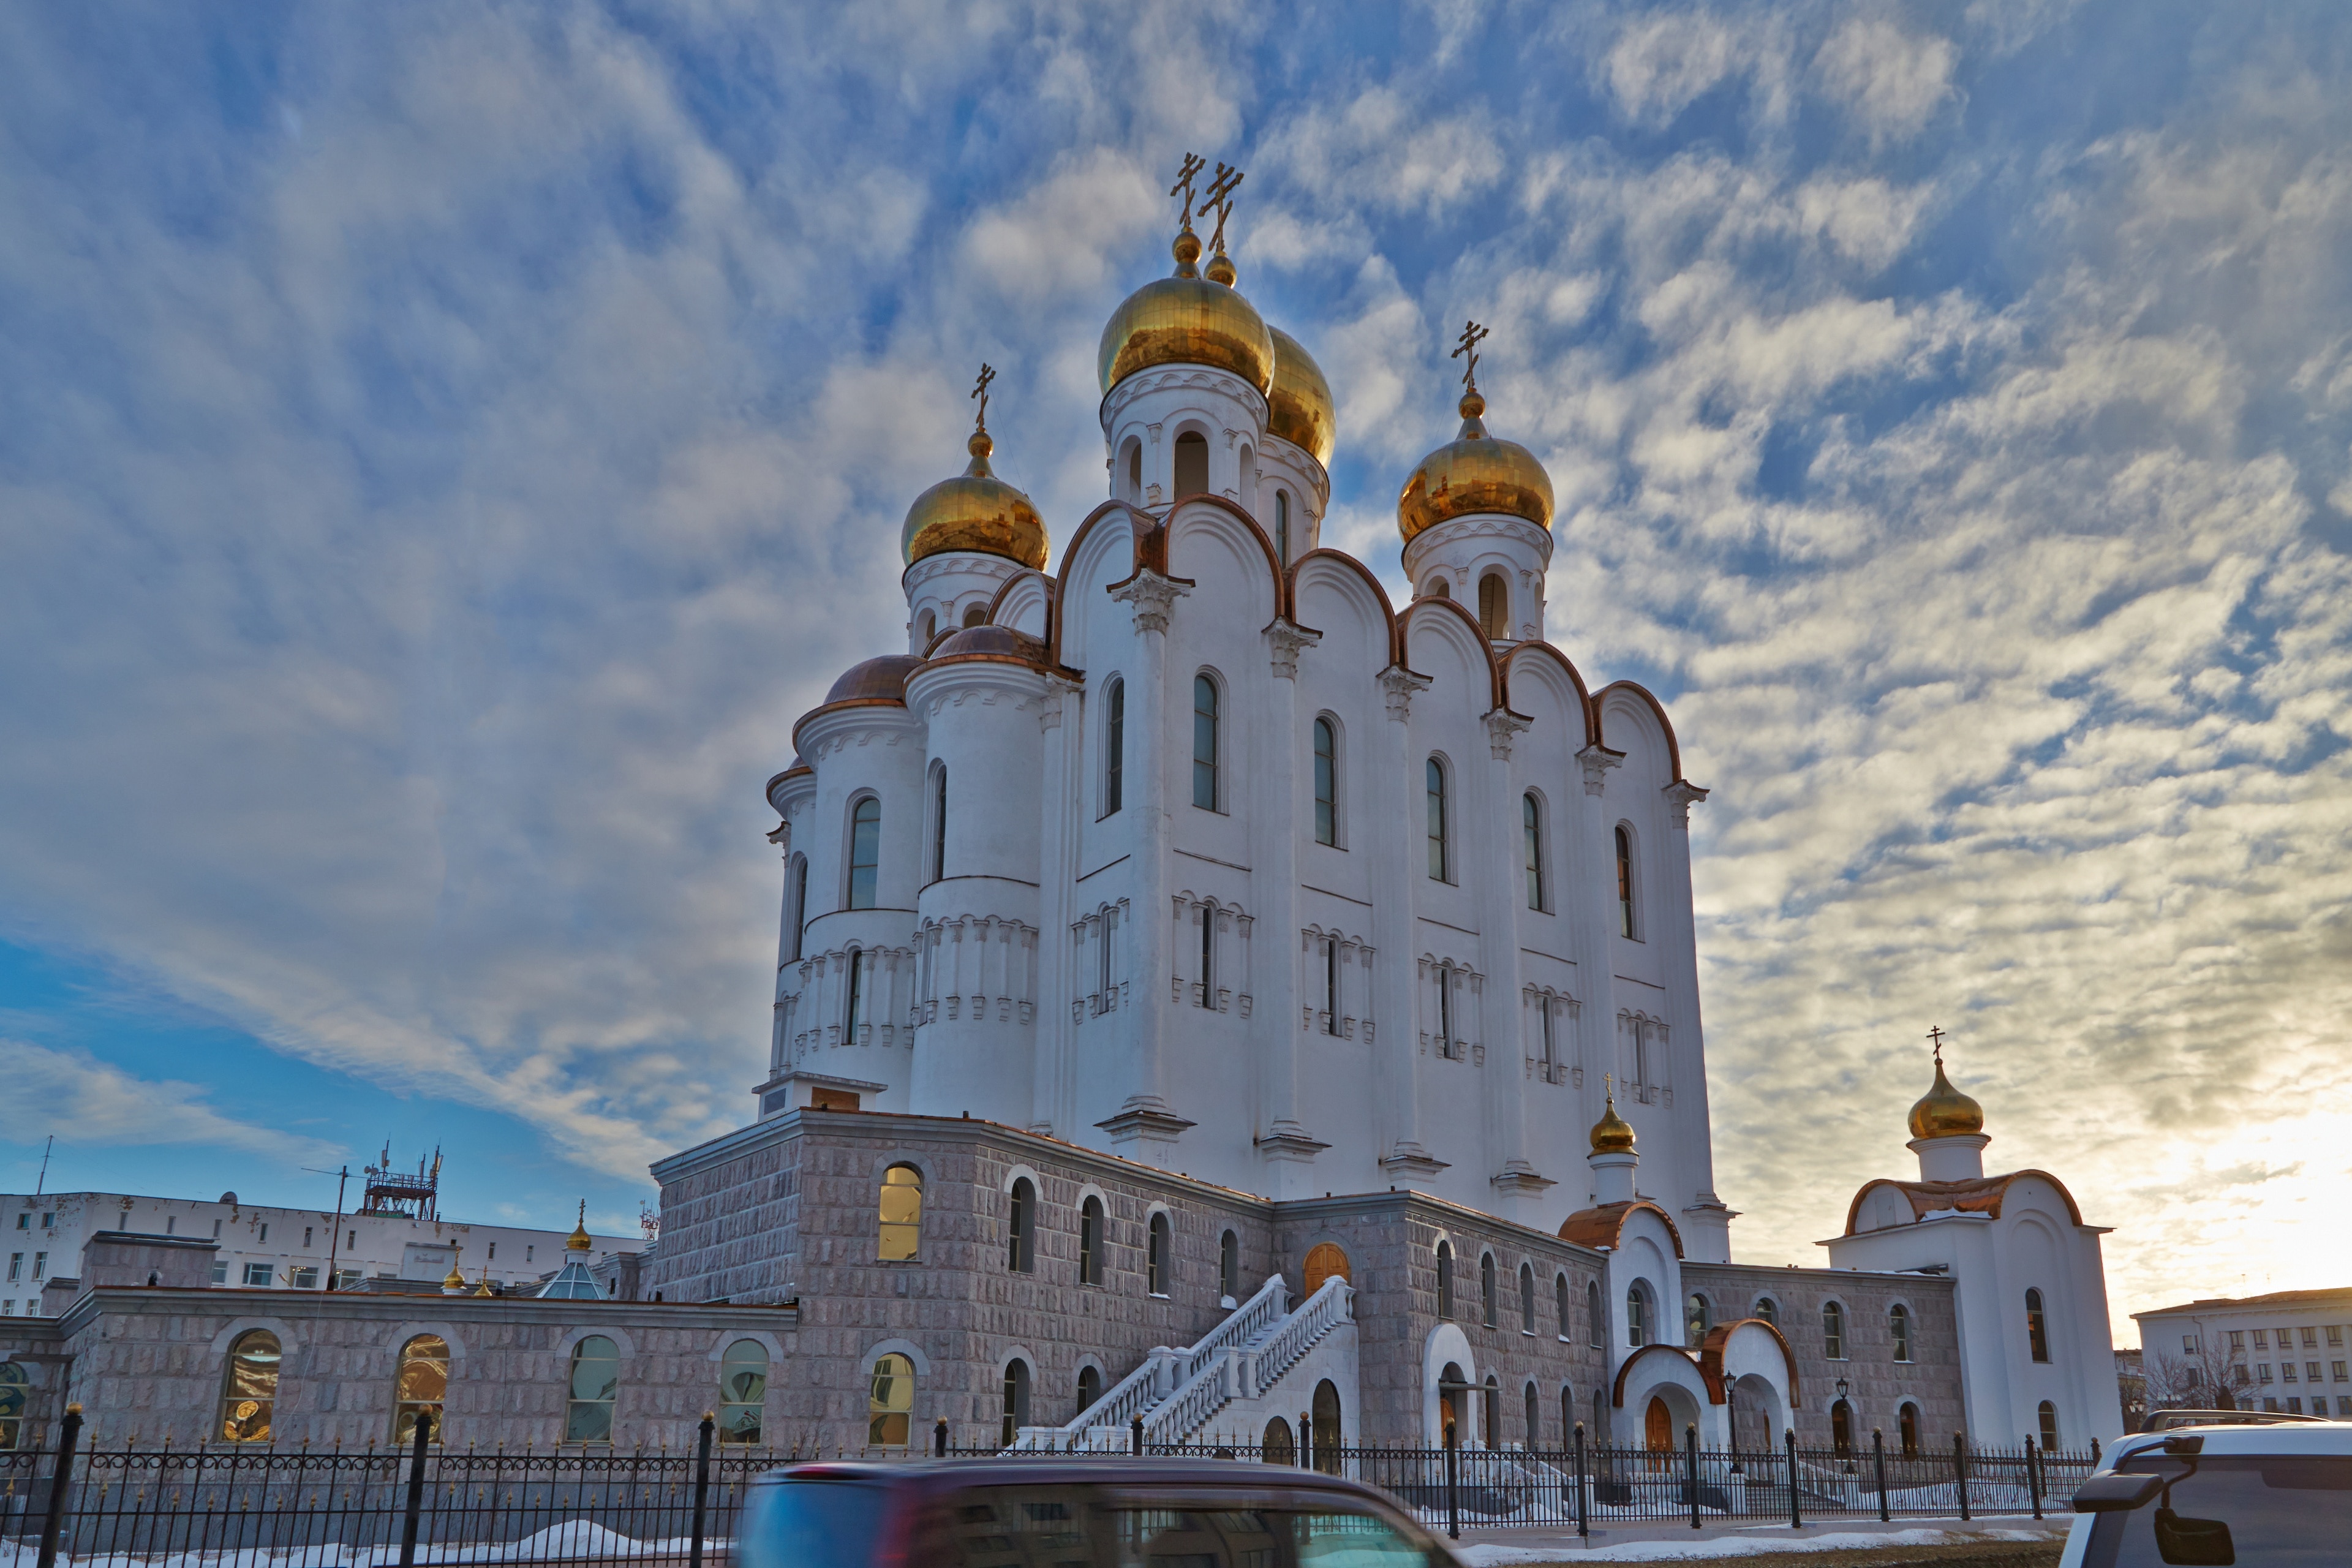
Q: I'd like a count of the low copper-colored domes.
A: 3